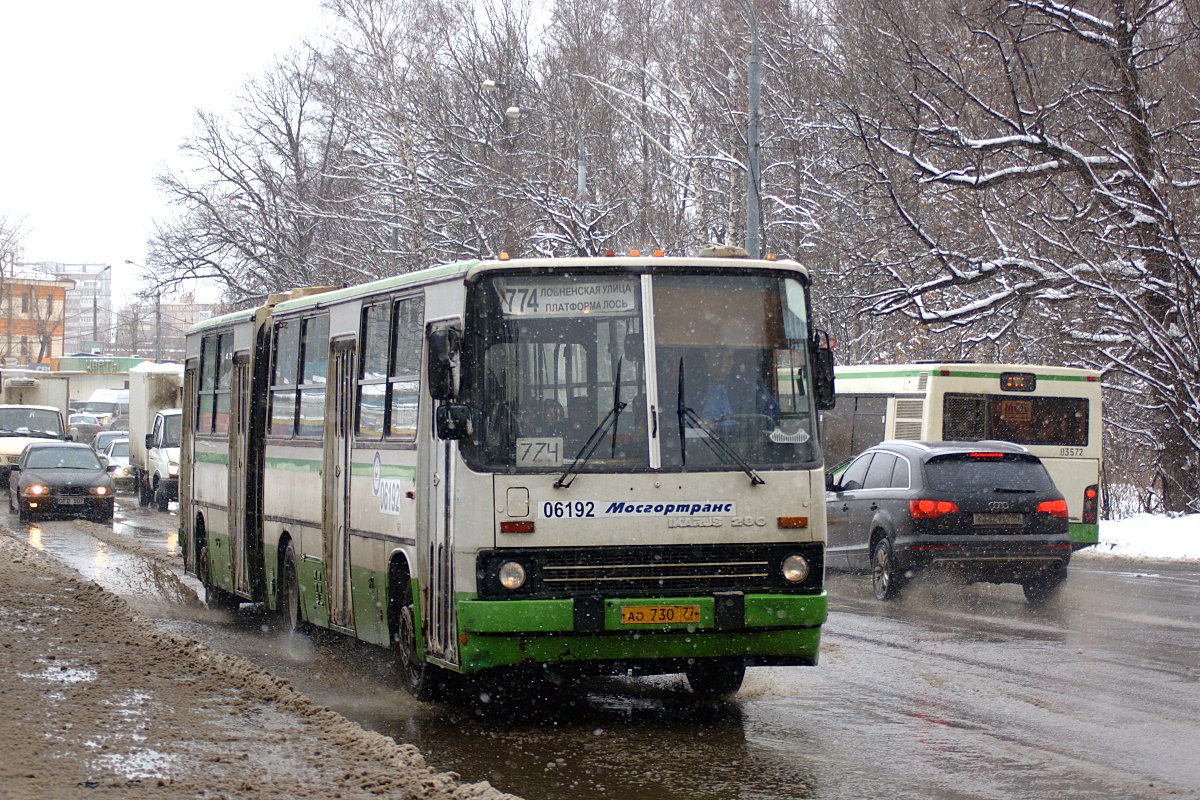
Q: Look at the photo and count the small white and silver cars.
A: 3